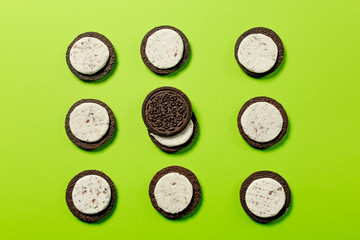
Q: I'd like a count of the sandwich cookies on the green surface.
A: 9